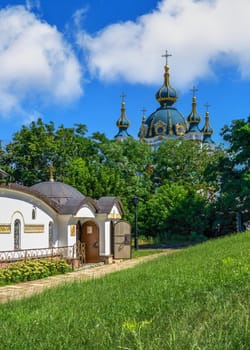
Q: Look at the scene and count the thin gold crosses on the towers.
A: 5